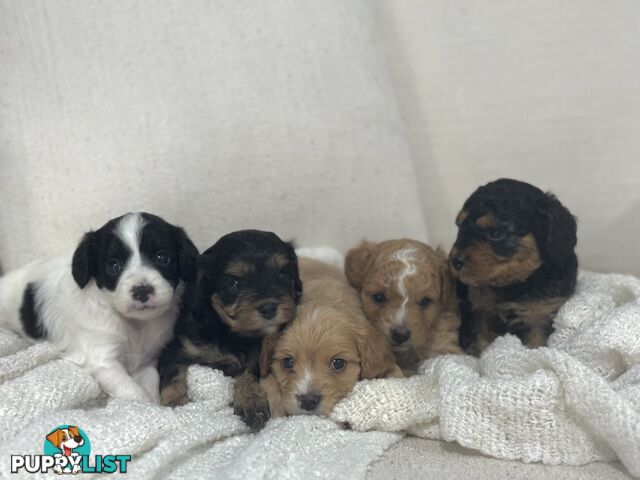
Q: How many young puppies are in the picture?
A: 5